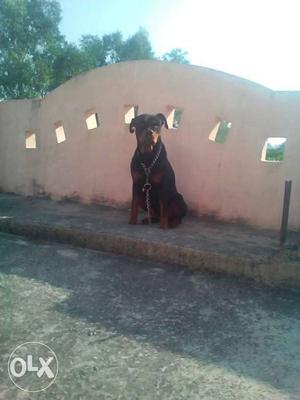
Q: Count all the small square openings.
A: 7